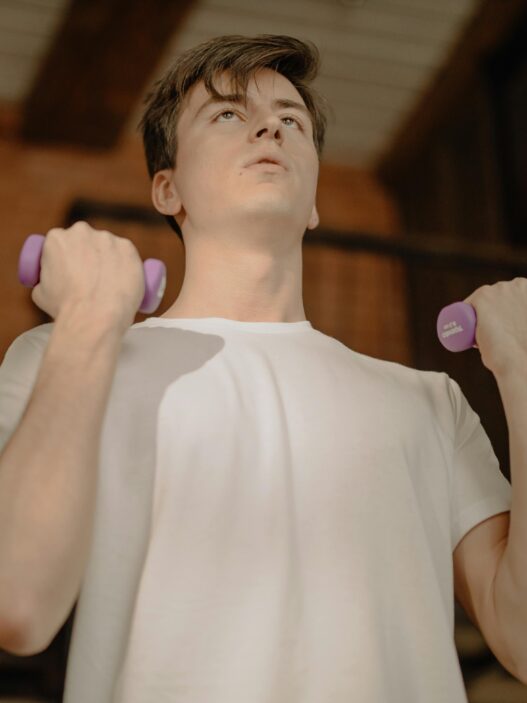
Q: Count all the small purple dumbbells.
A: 2